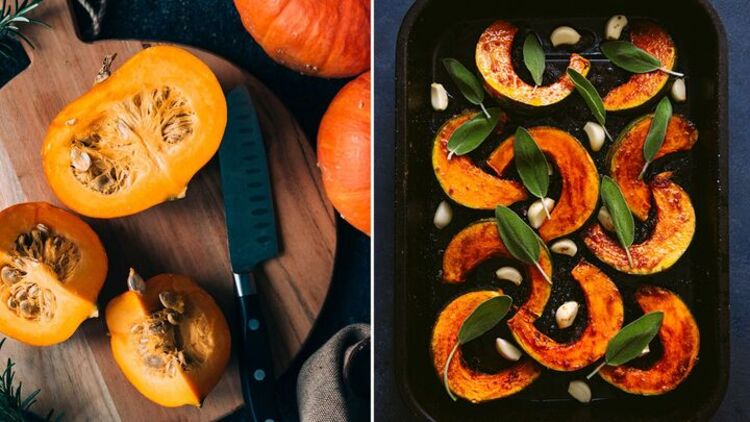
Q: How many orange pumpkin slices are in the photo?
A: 10